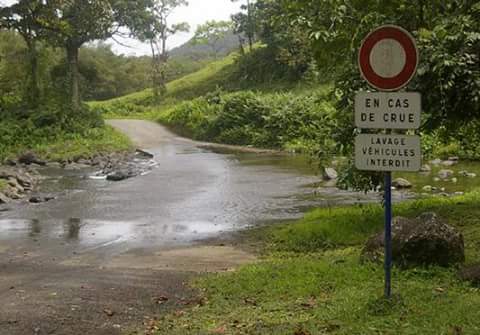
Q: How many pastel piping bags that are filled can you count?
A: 0